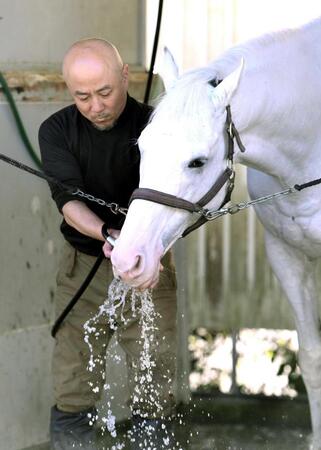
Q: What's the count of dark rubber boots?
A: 2